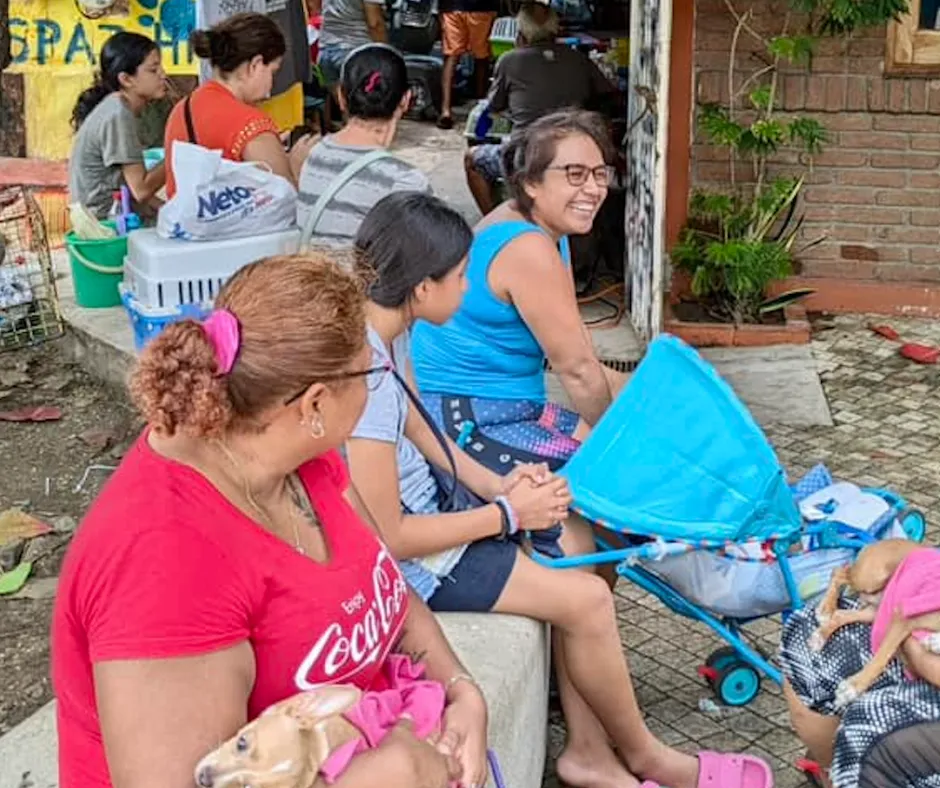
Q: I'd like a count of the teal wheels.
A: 3